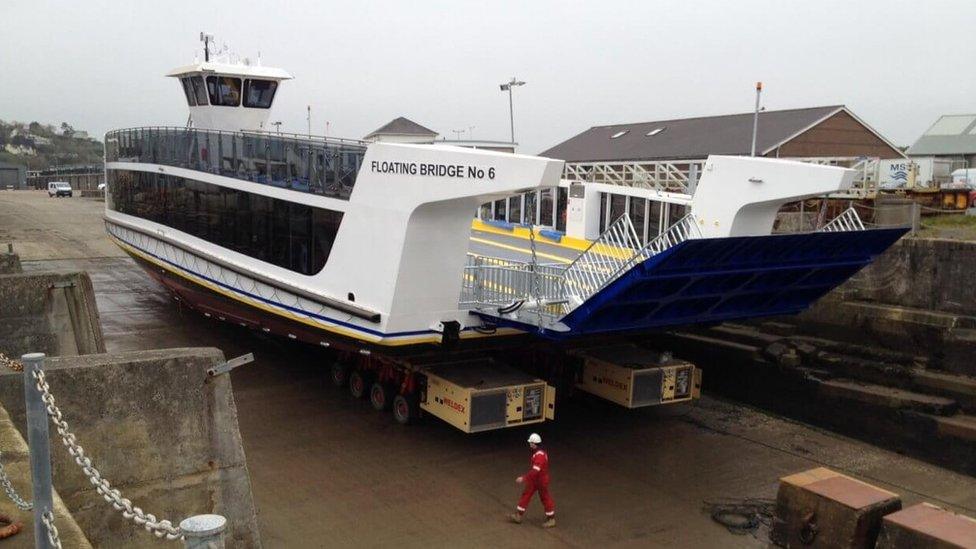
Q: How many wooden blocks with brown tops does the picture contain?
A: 2